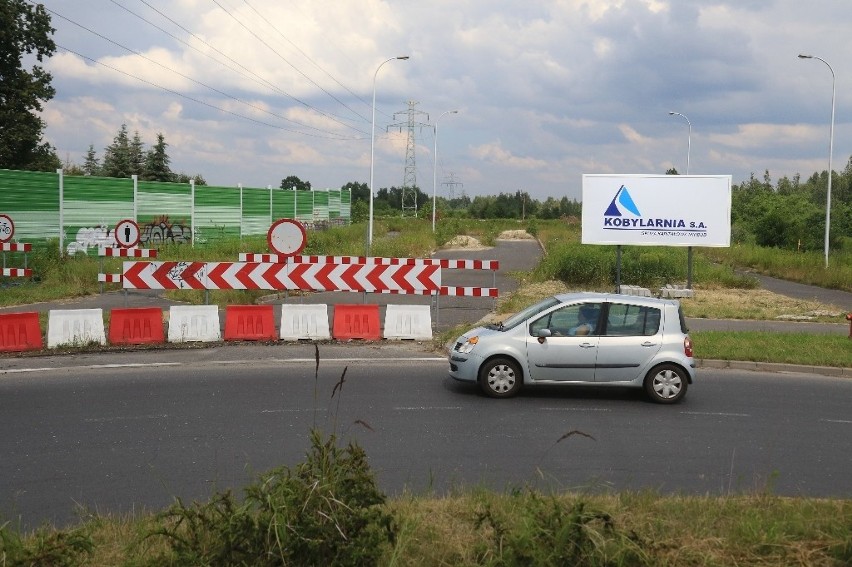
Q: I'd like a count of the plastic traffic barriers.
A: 8